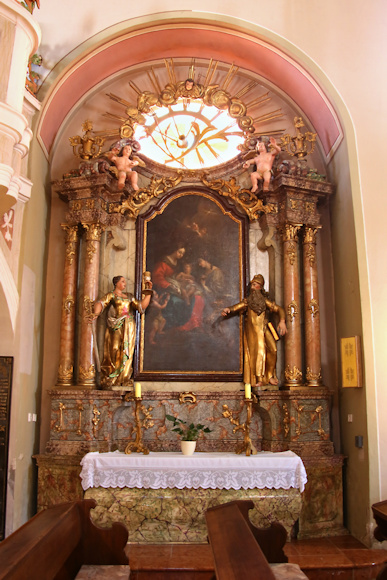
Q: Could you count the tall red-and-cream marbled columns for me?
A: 4